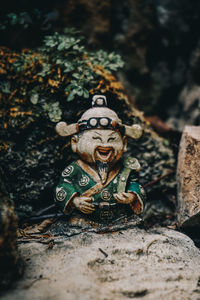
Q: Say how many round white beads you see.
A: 3